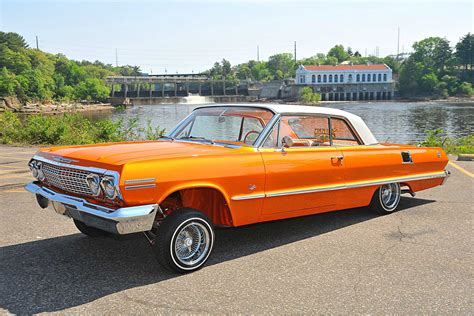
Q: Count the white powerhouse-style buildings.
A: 1